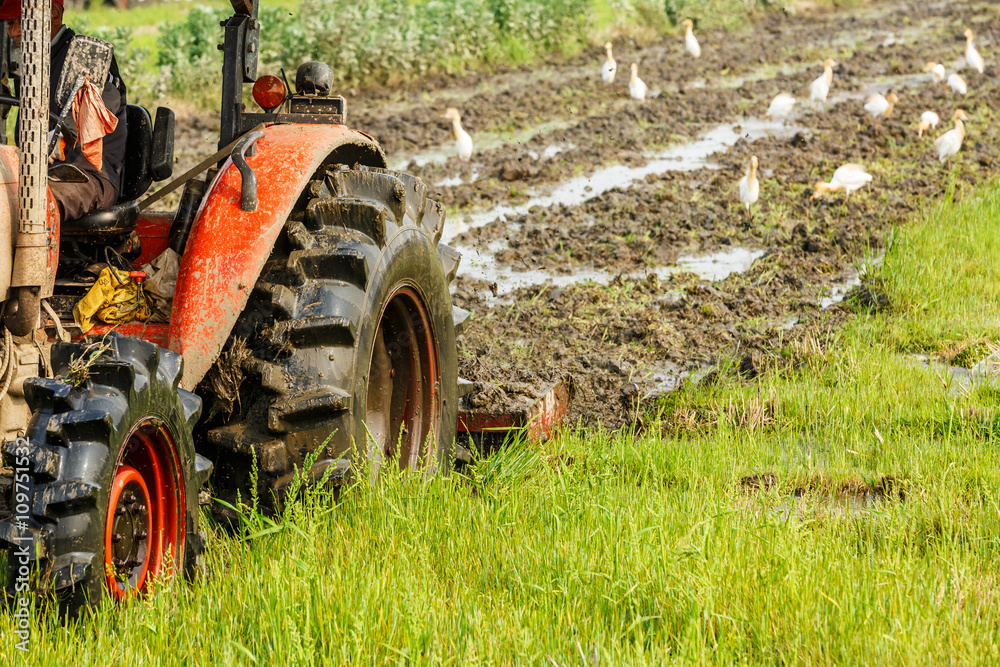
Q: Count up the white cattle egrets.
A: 14